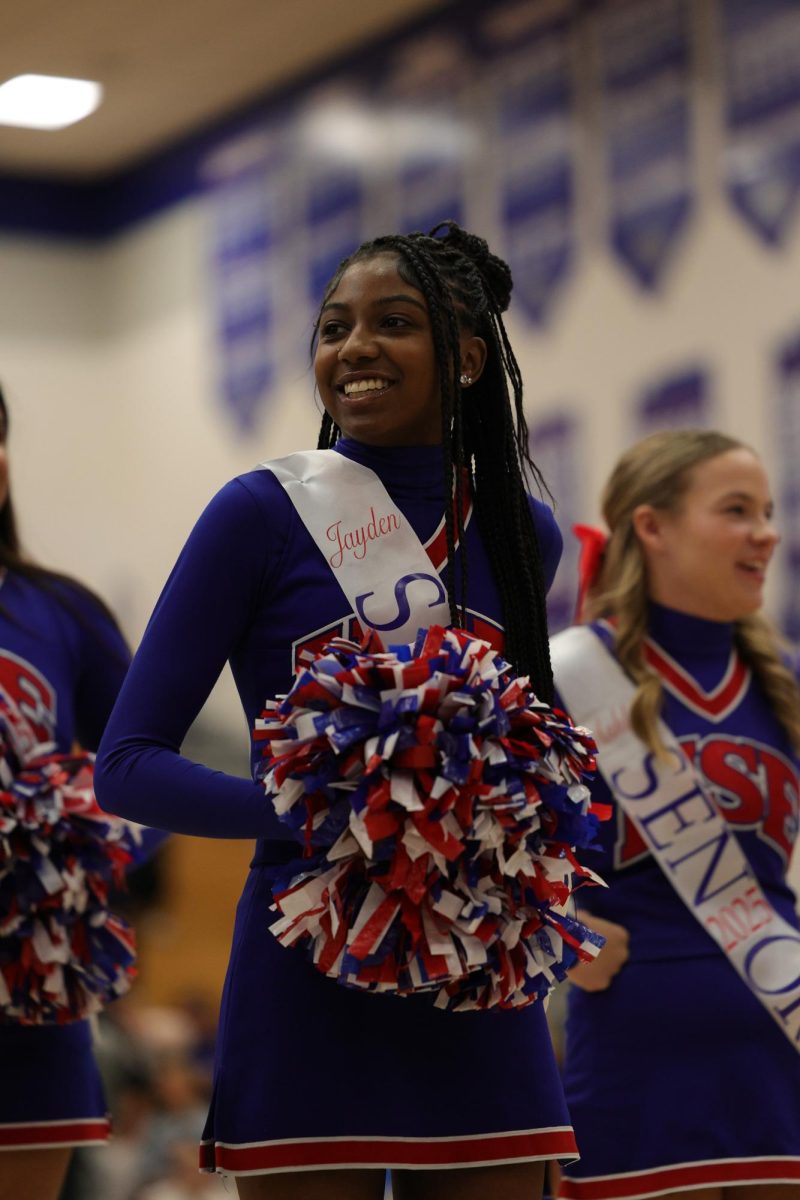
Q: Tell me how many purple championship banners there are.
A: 9